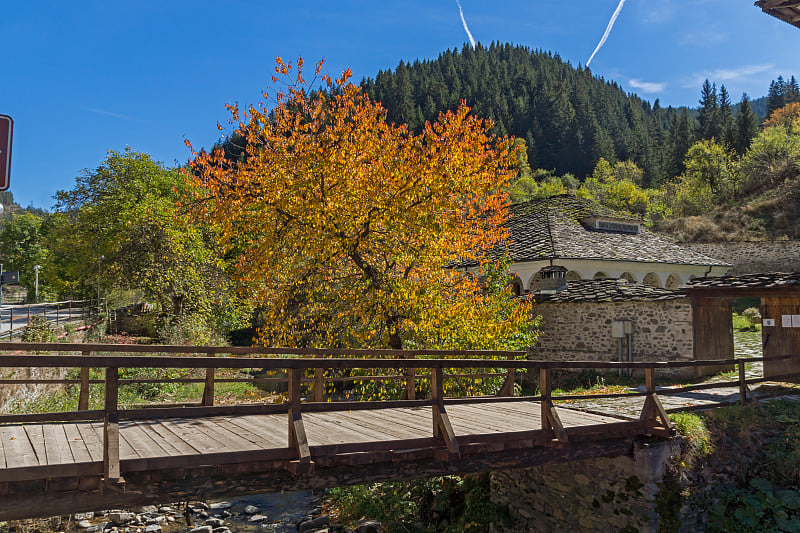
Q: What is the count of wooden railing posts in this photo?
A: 11